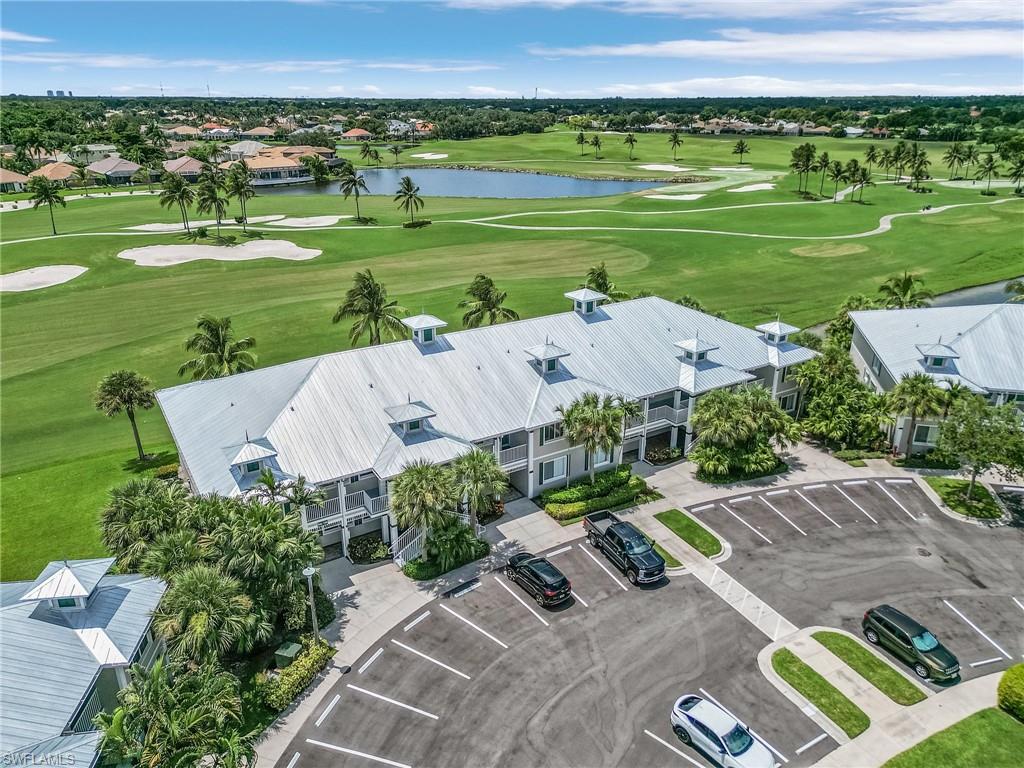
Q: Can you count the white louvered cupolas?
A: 9